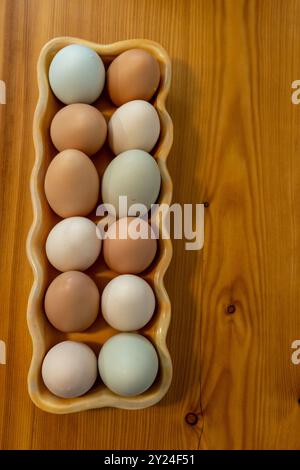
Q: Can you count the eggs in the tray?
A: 12